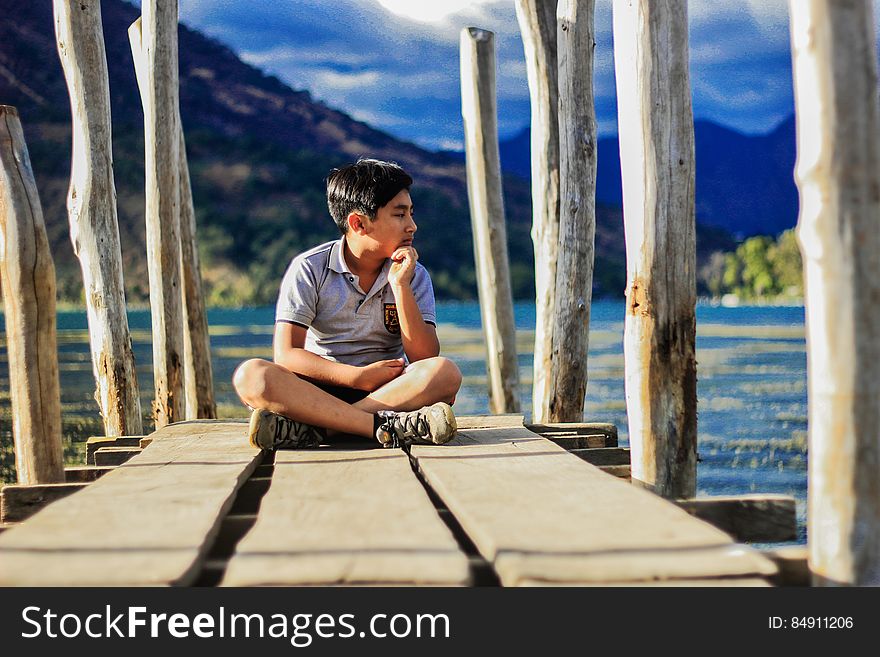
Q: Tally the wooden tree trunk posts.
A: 9